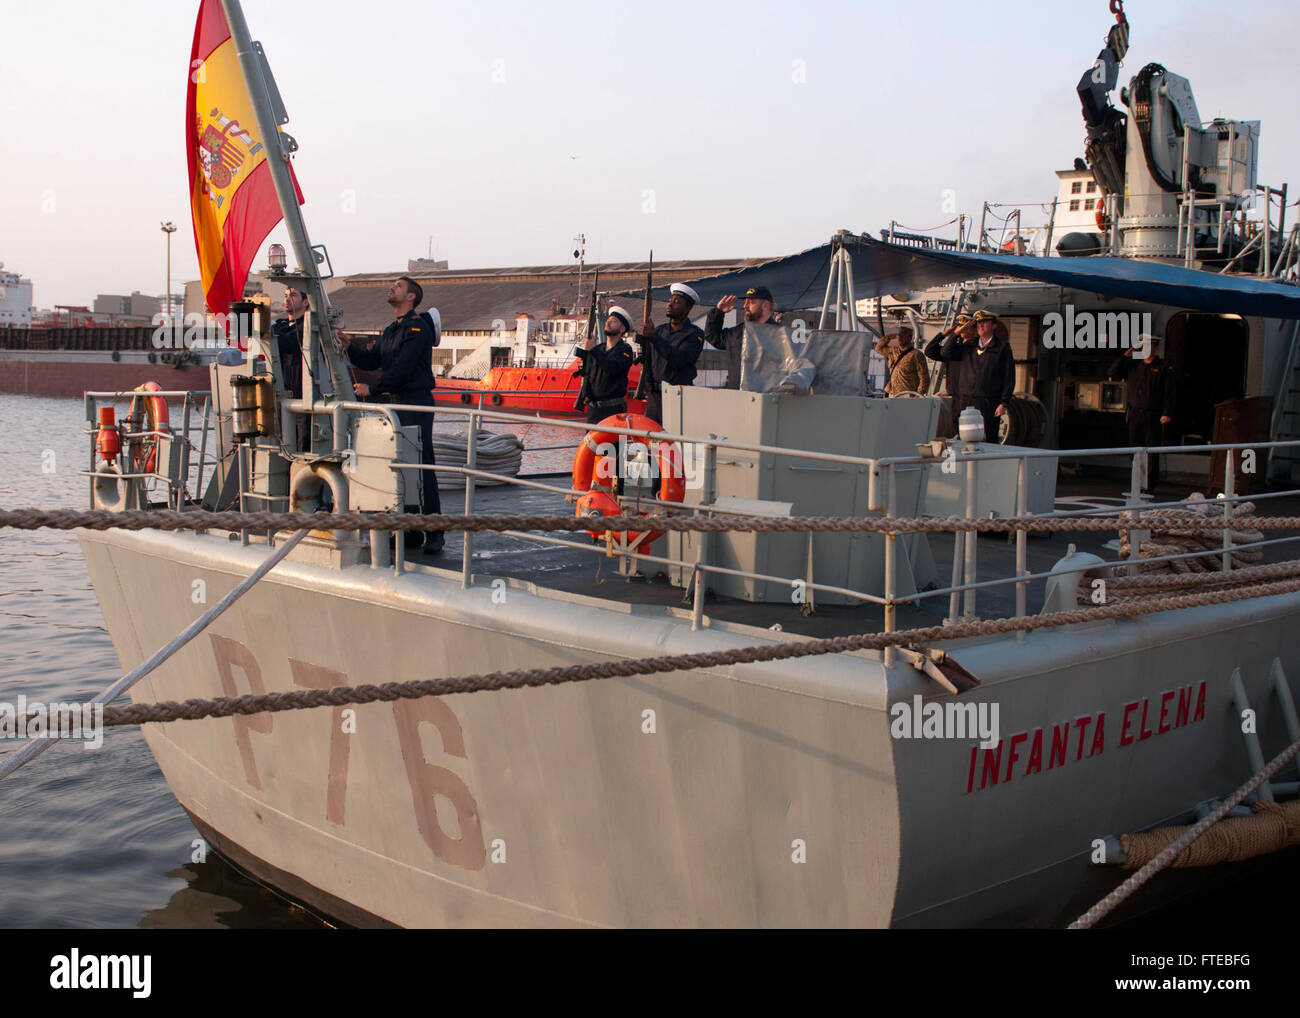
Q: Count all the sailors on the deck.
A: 9